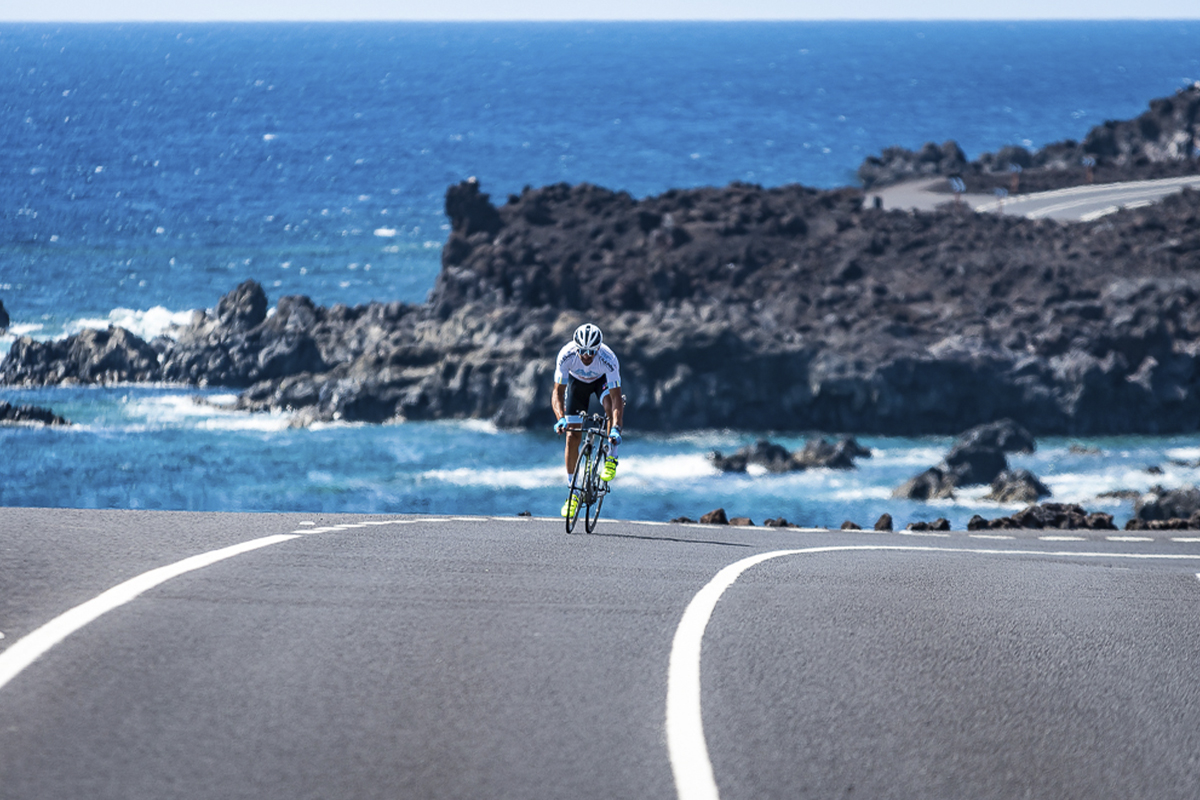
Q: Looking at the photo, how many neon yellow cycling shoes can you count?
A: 2